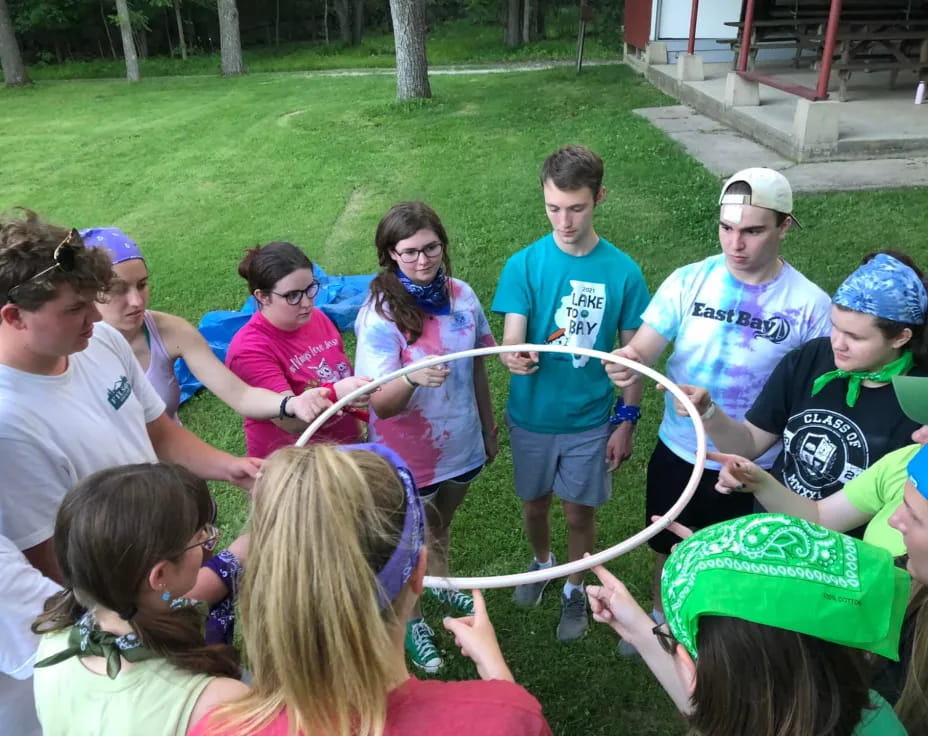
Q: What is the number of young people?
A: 12